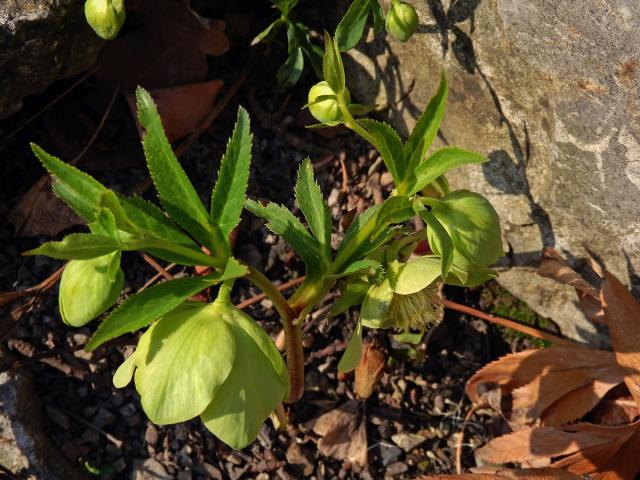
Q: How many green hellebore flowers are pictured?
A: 7